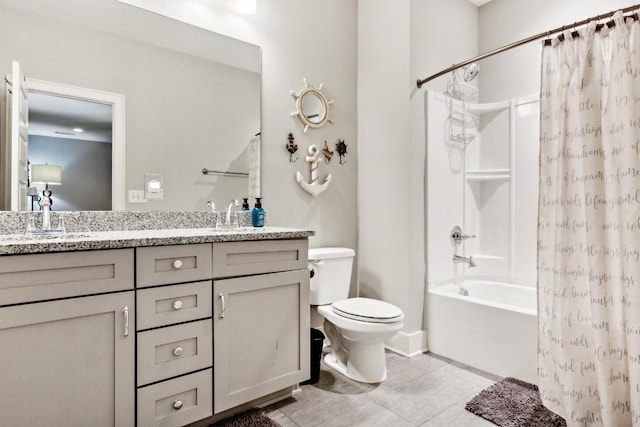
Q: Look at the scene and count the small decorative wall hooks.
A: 3